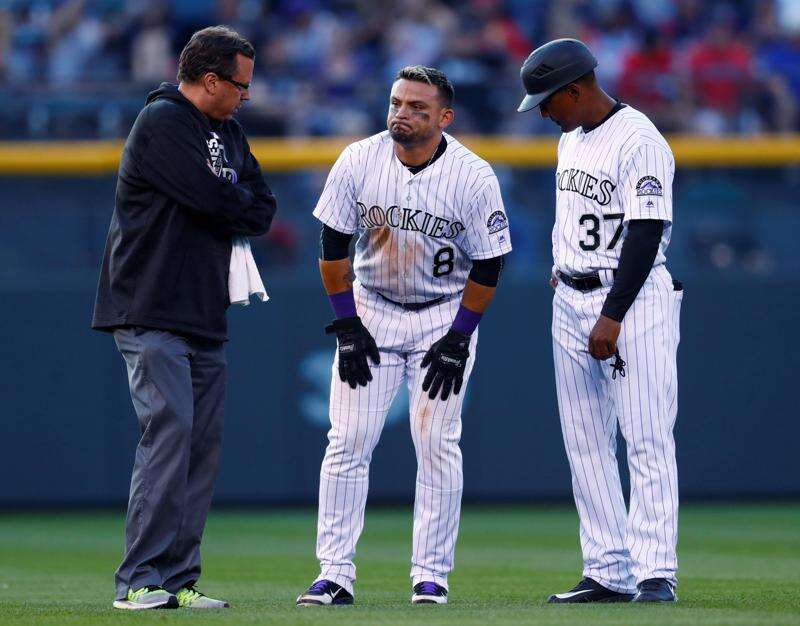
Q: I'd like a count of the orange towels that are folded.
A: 0